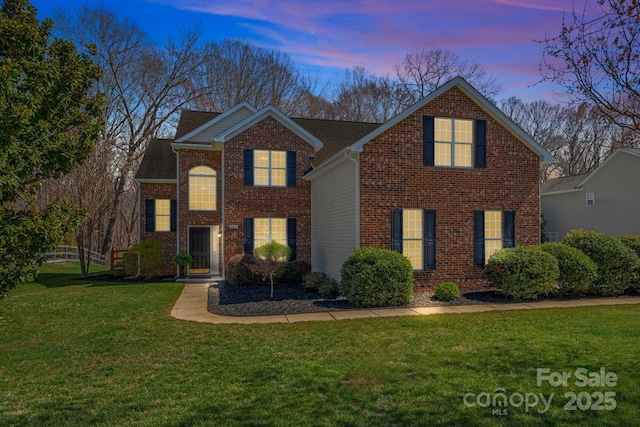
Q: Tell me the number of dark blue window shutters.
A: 12